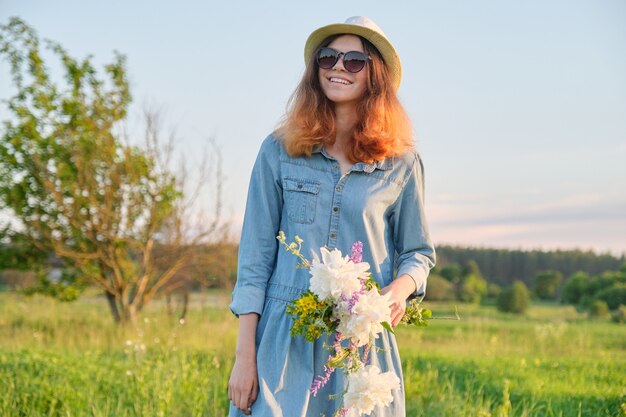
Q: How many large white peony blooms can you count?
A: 3